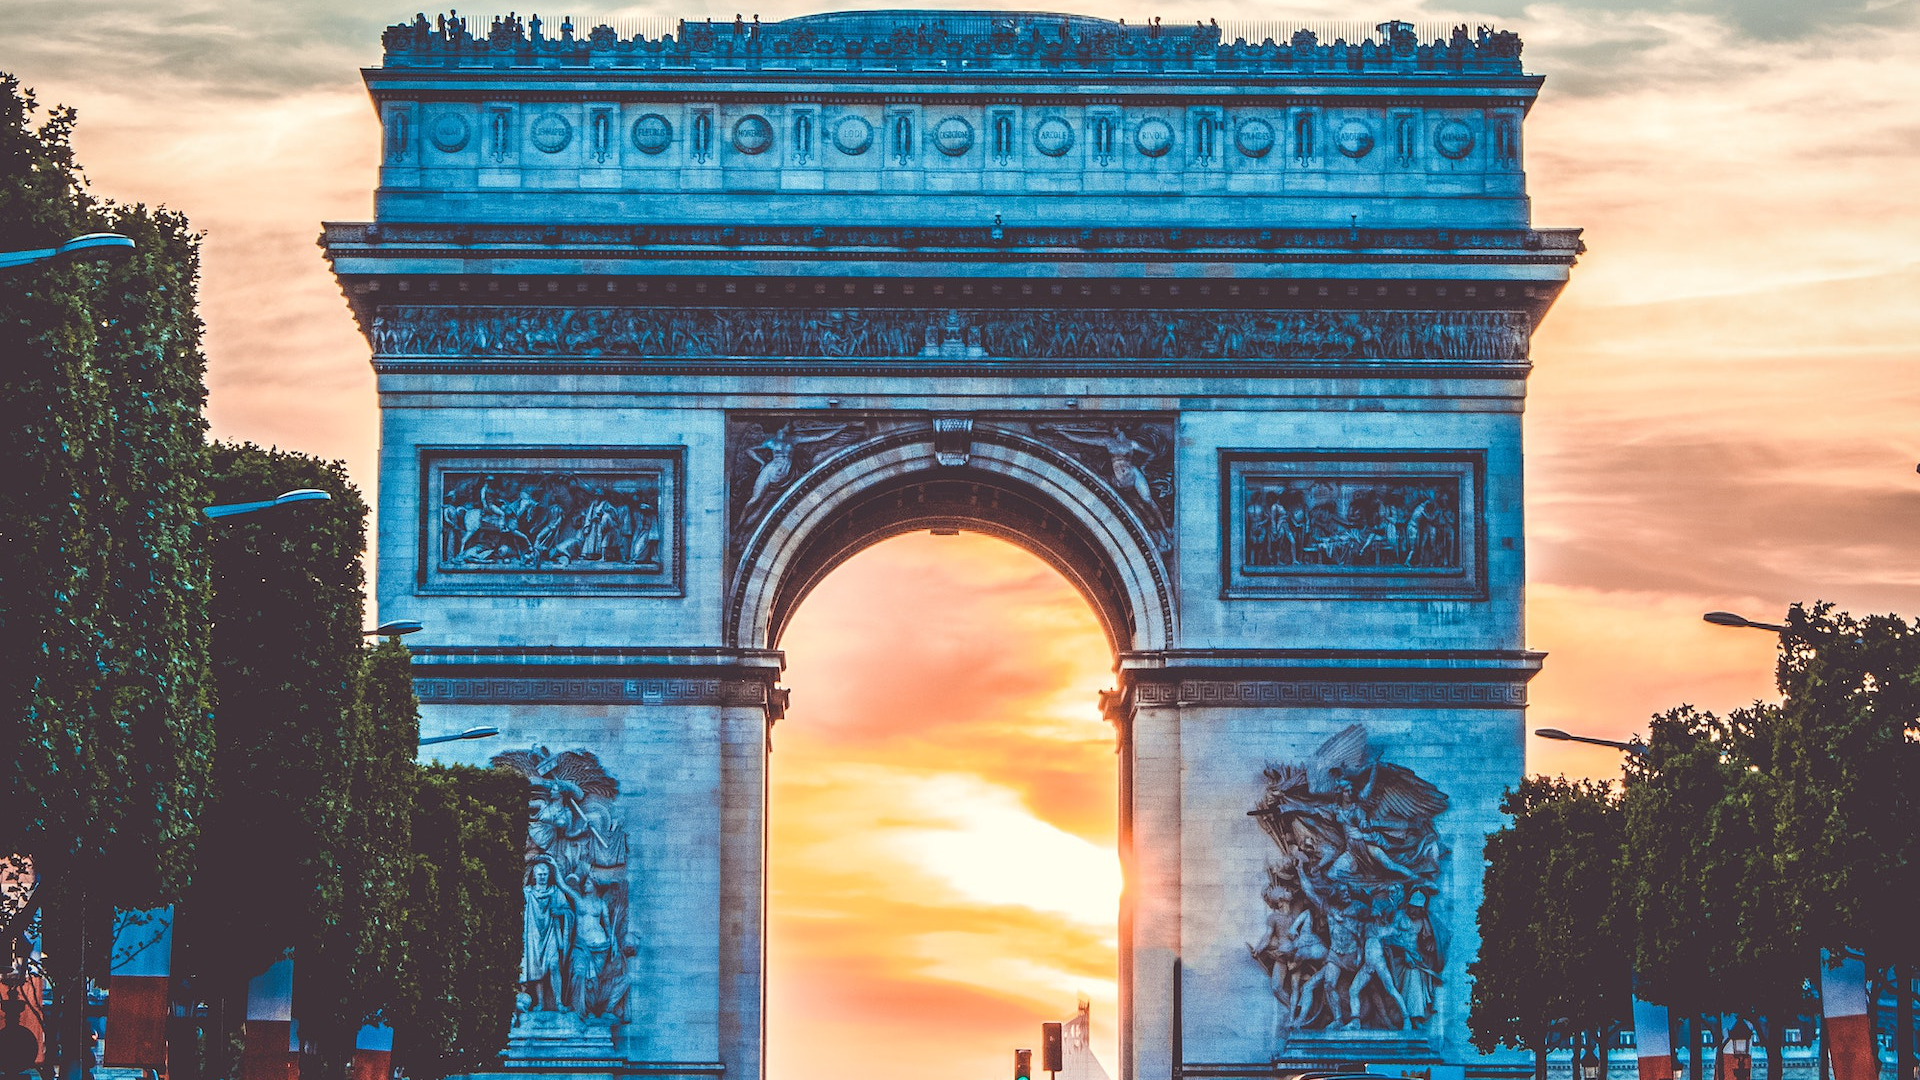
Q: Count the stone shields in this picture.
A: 11